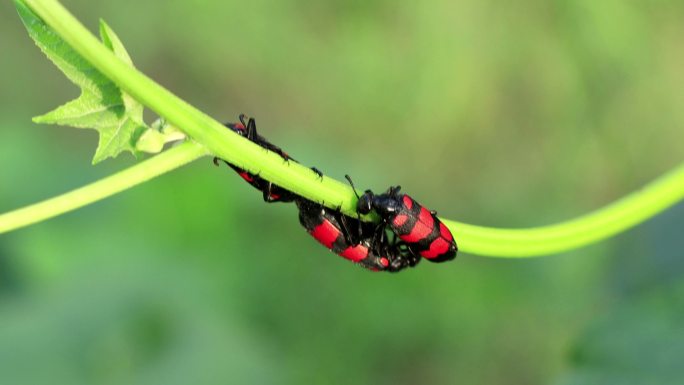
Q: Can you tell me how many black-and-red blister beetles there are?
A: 3